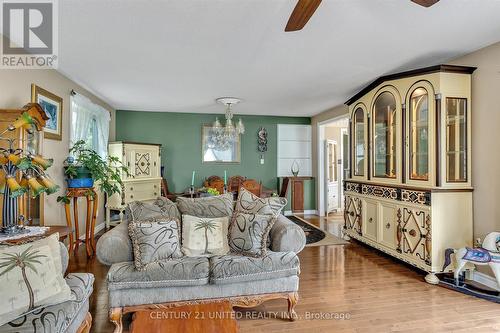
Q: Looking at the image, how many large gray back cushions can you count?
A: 3